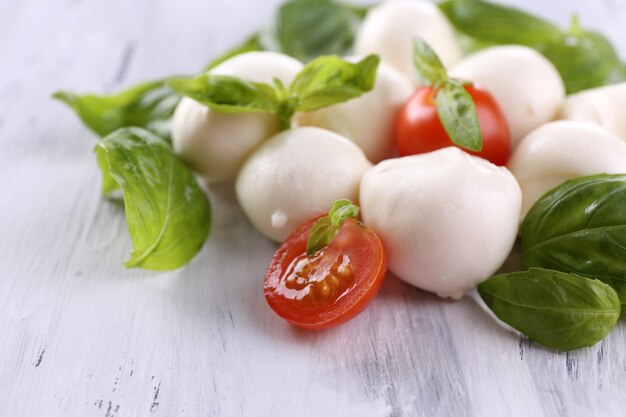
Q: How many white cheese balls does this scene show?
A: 8